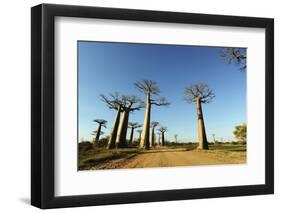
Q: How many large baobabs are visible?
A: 4